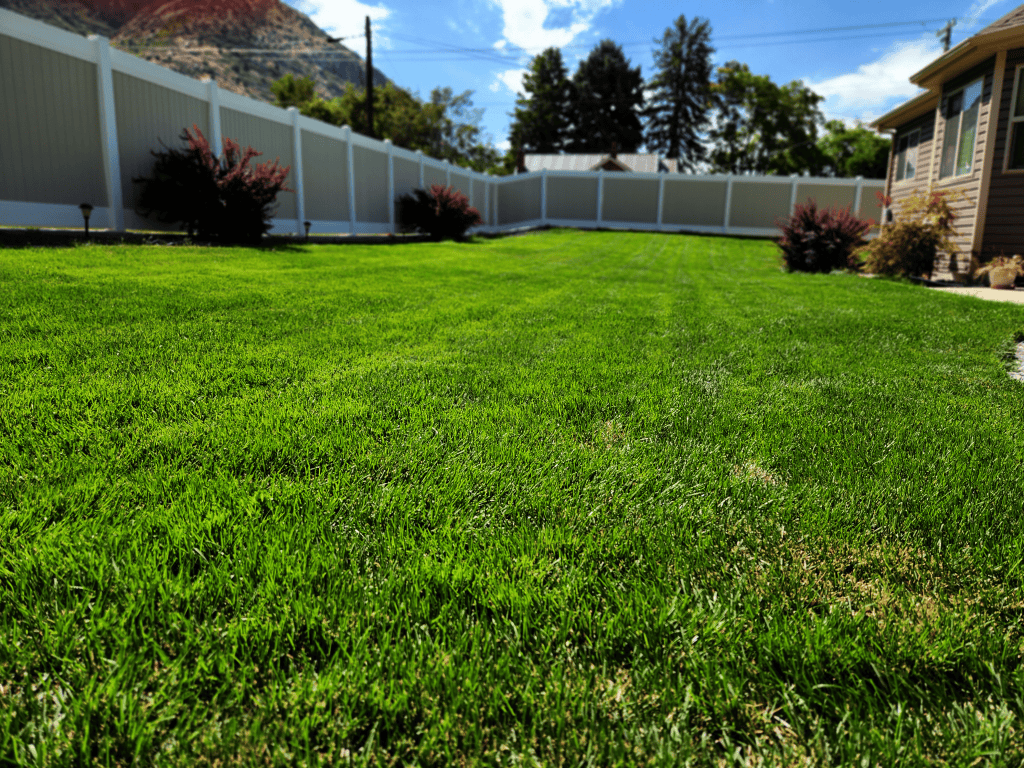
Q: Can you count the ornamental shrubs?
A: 4